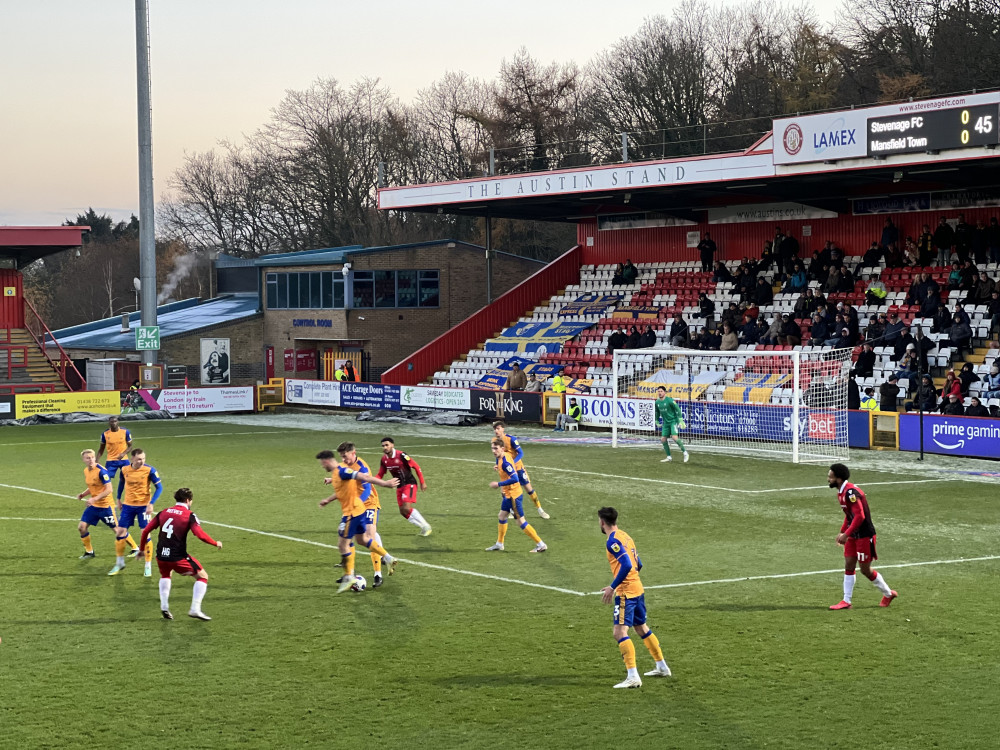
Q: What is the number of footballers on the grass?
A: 12